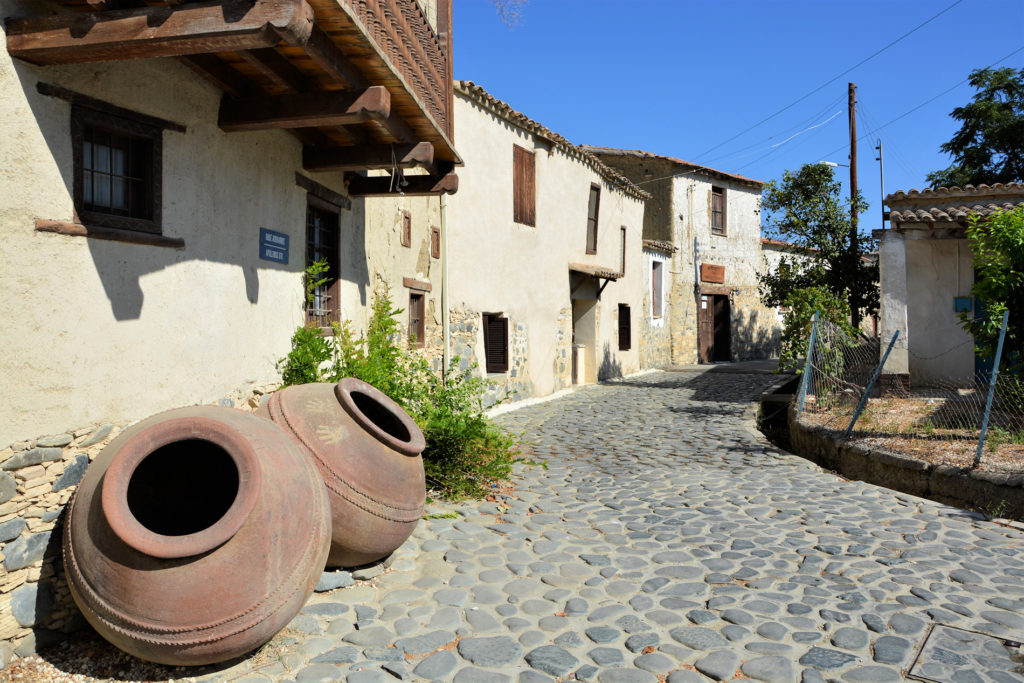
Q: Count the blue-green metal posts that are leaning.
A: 3